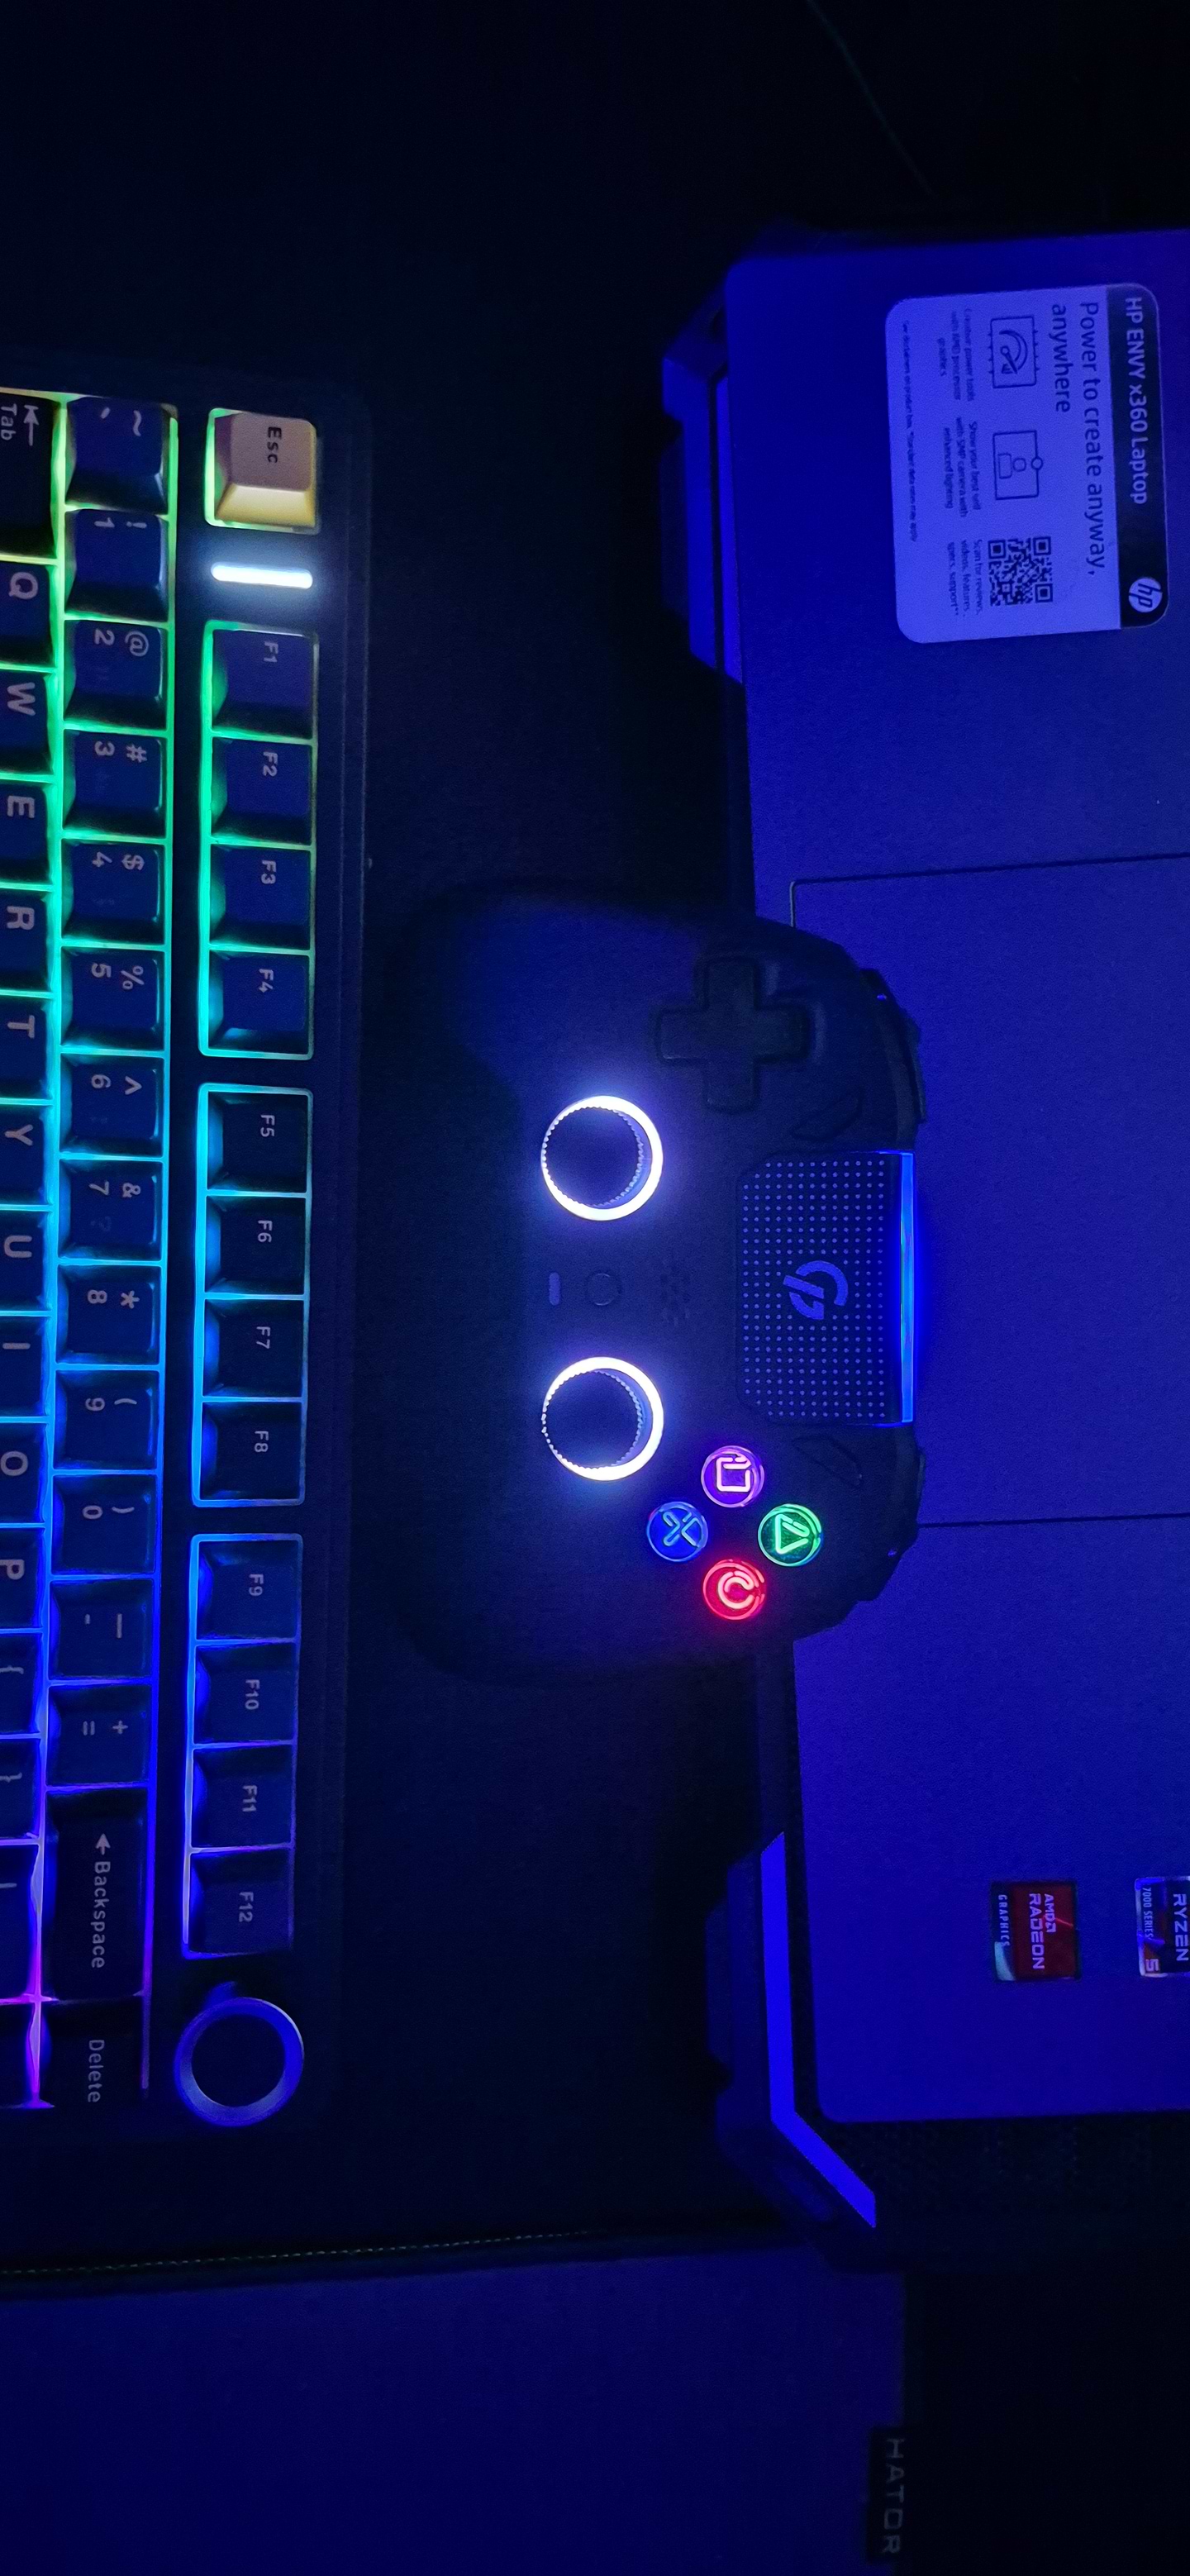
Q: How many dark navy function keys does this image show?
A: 12